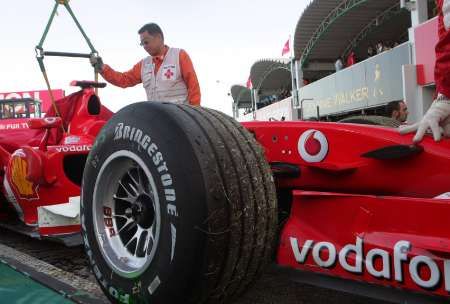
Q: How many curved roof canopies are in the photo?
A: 3